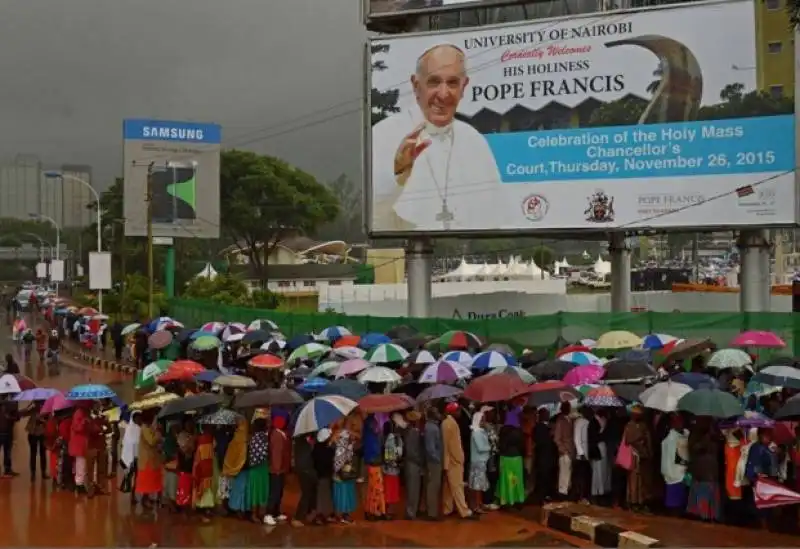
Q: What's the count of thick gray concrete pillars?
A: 3